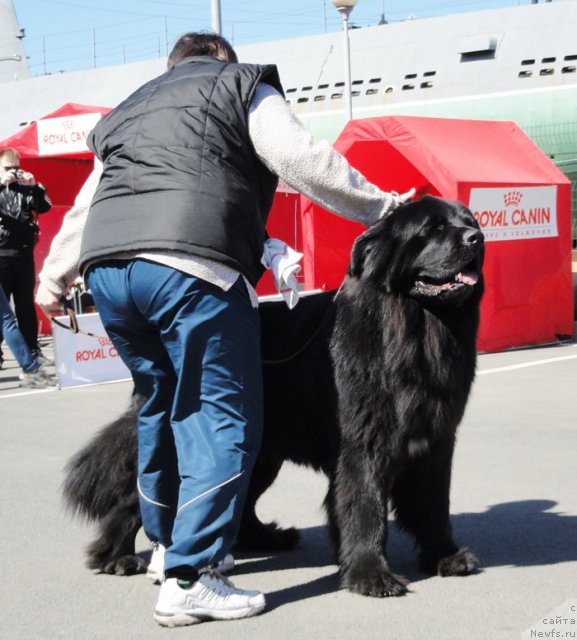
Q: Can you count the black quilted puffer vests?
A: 1